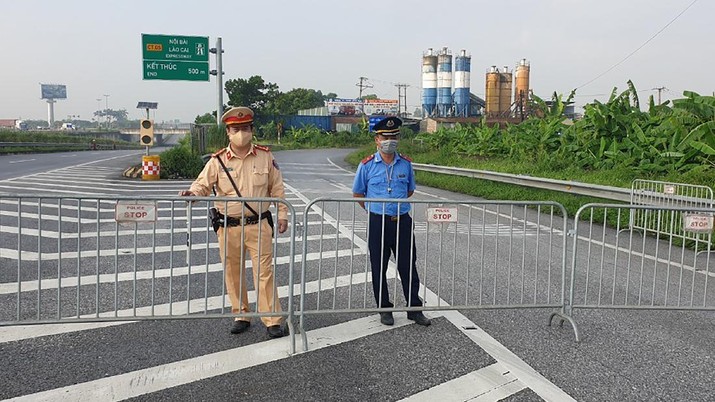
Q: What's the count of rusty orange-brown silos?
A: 3